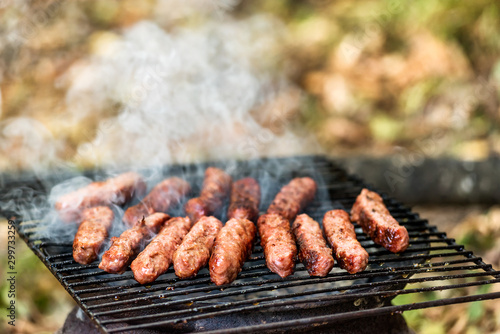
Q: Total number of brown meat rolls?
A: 14